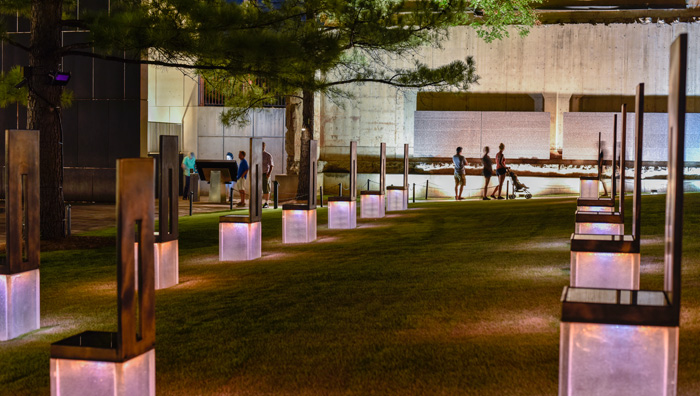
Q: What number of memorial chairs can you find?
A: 13